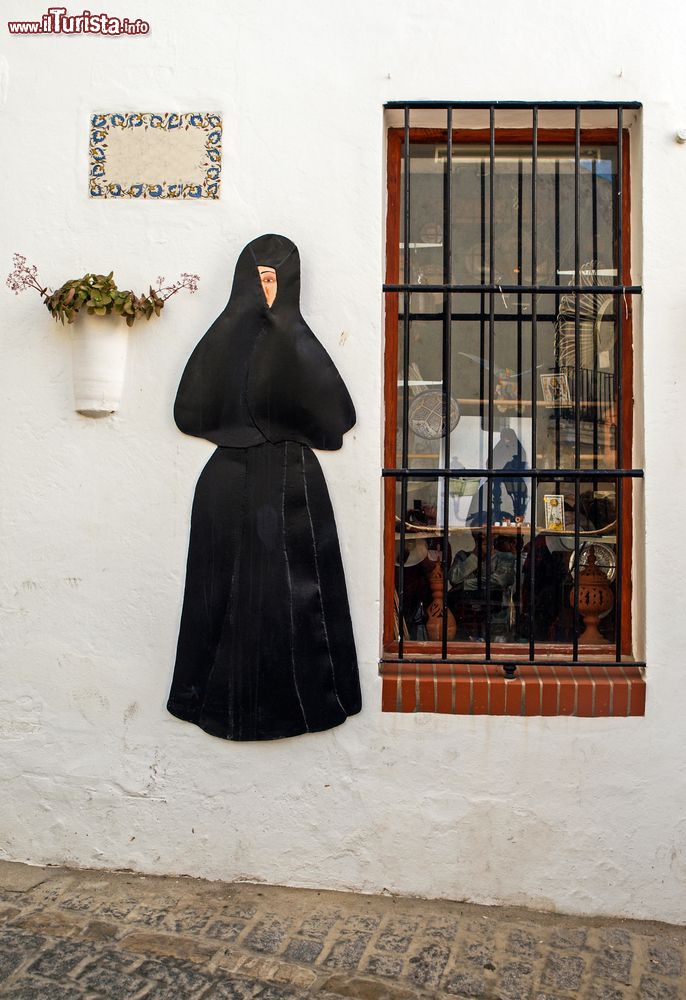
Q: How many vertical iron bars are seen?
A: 6